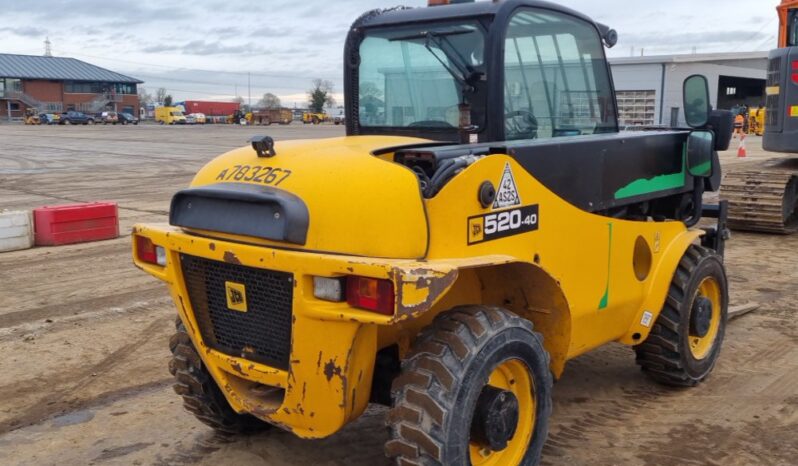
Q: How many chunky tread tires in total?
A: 3